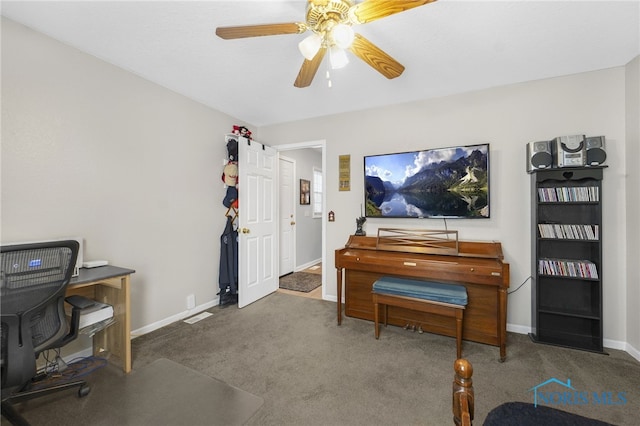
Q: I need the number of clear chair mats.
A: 1